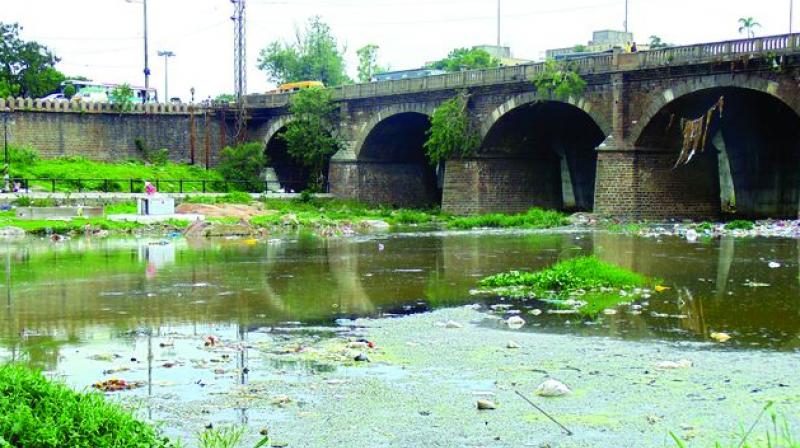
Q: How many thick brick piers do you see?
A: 3